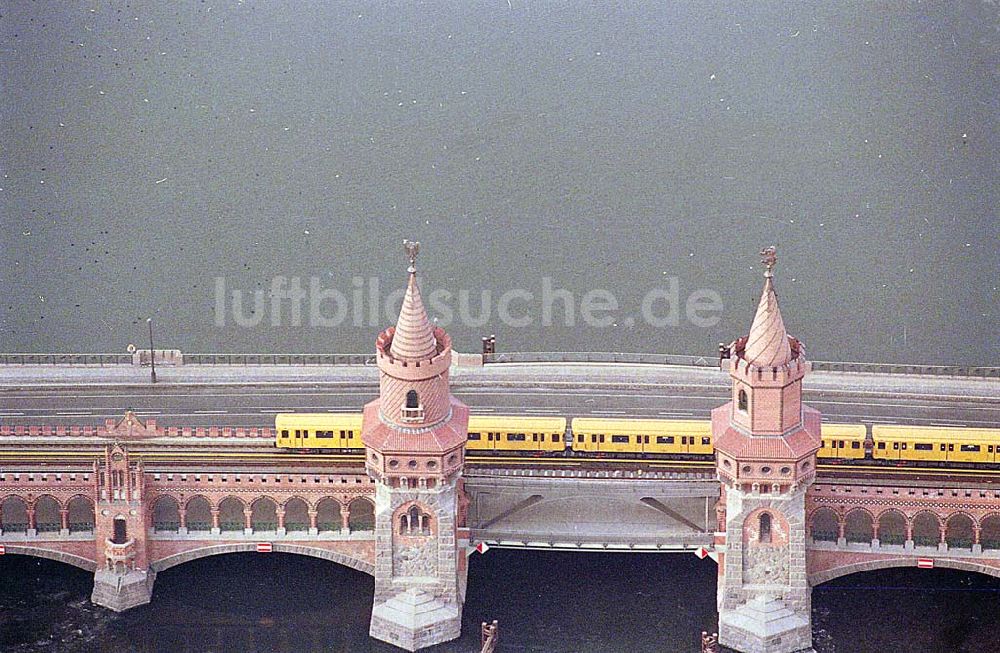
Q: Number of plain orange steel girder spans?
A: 0